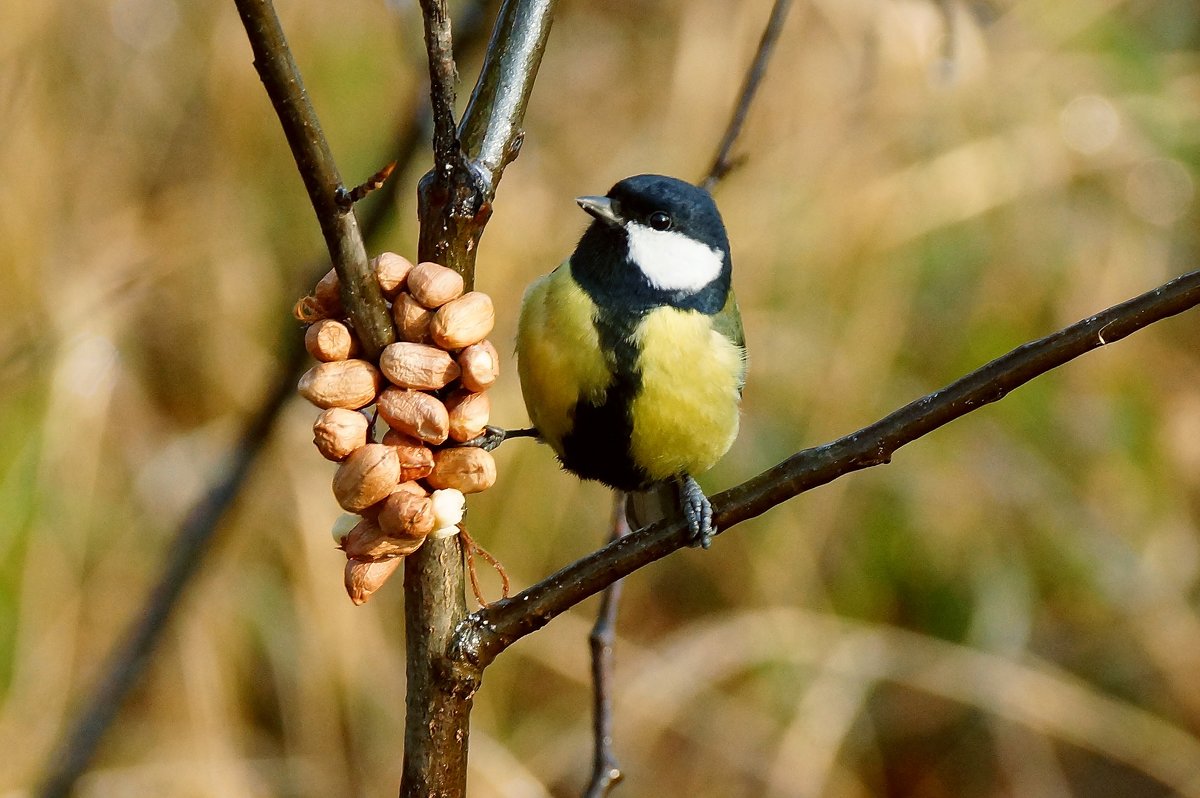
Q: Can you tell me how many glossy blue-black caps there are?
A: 1